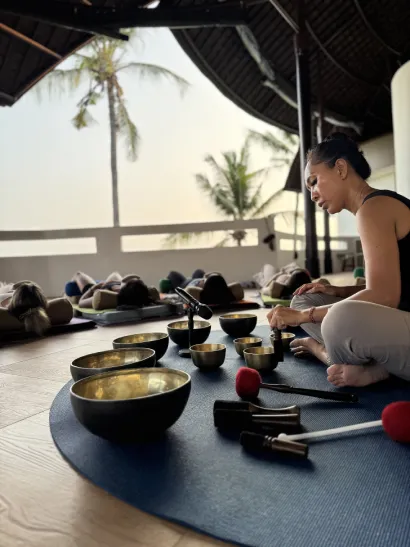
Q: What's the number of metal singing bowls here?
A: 9